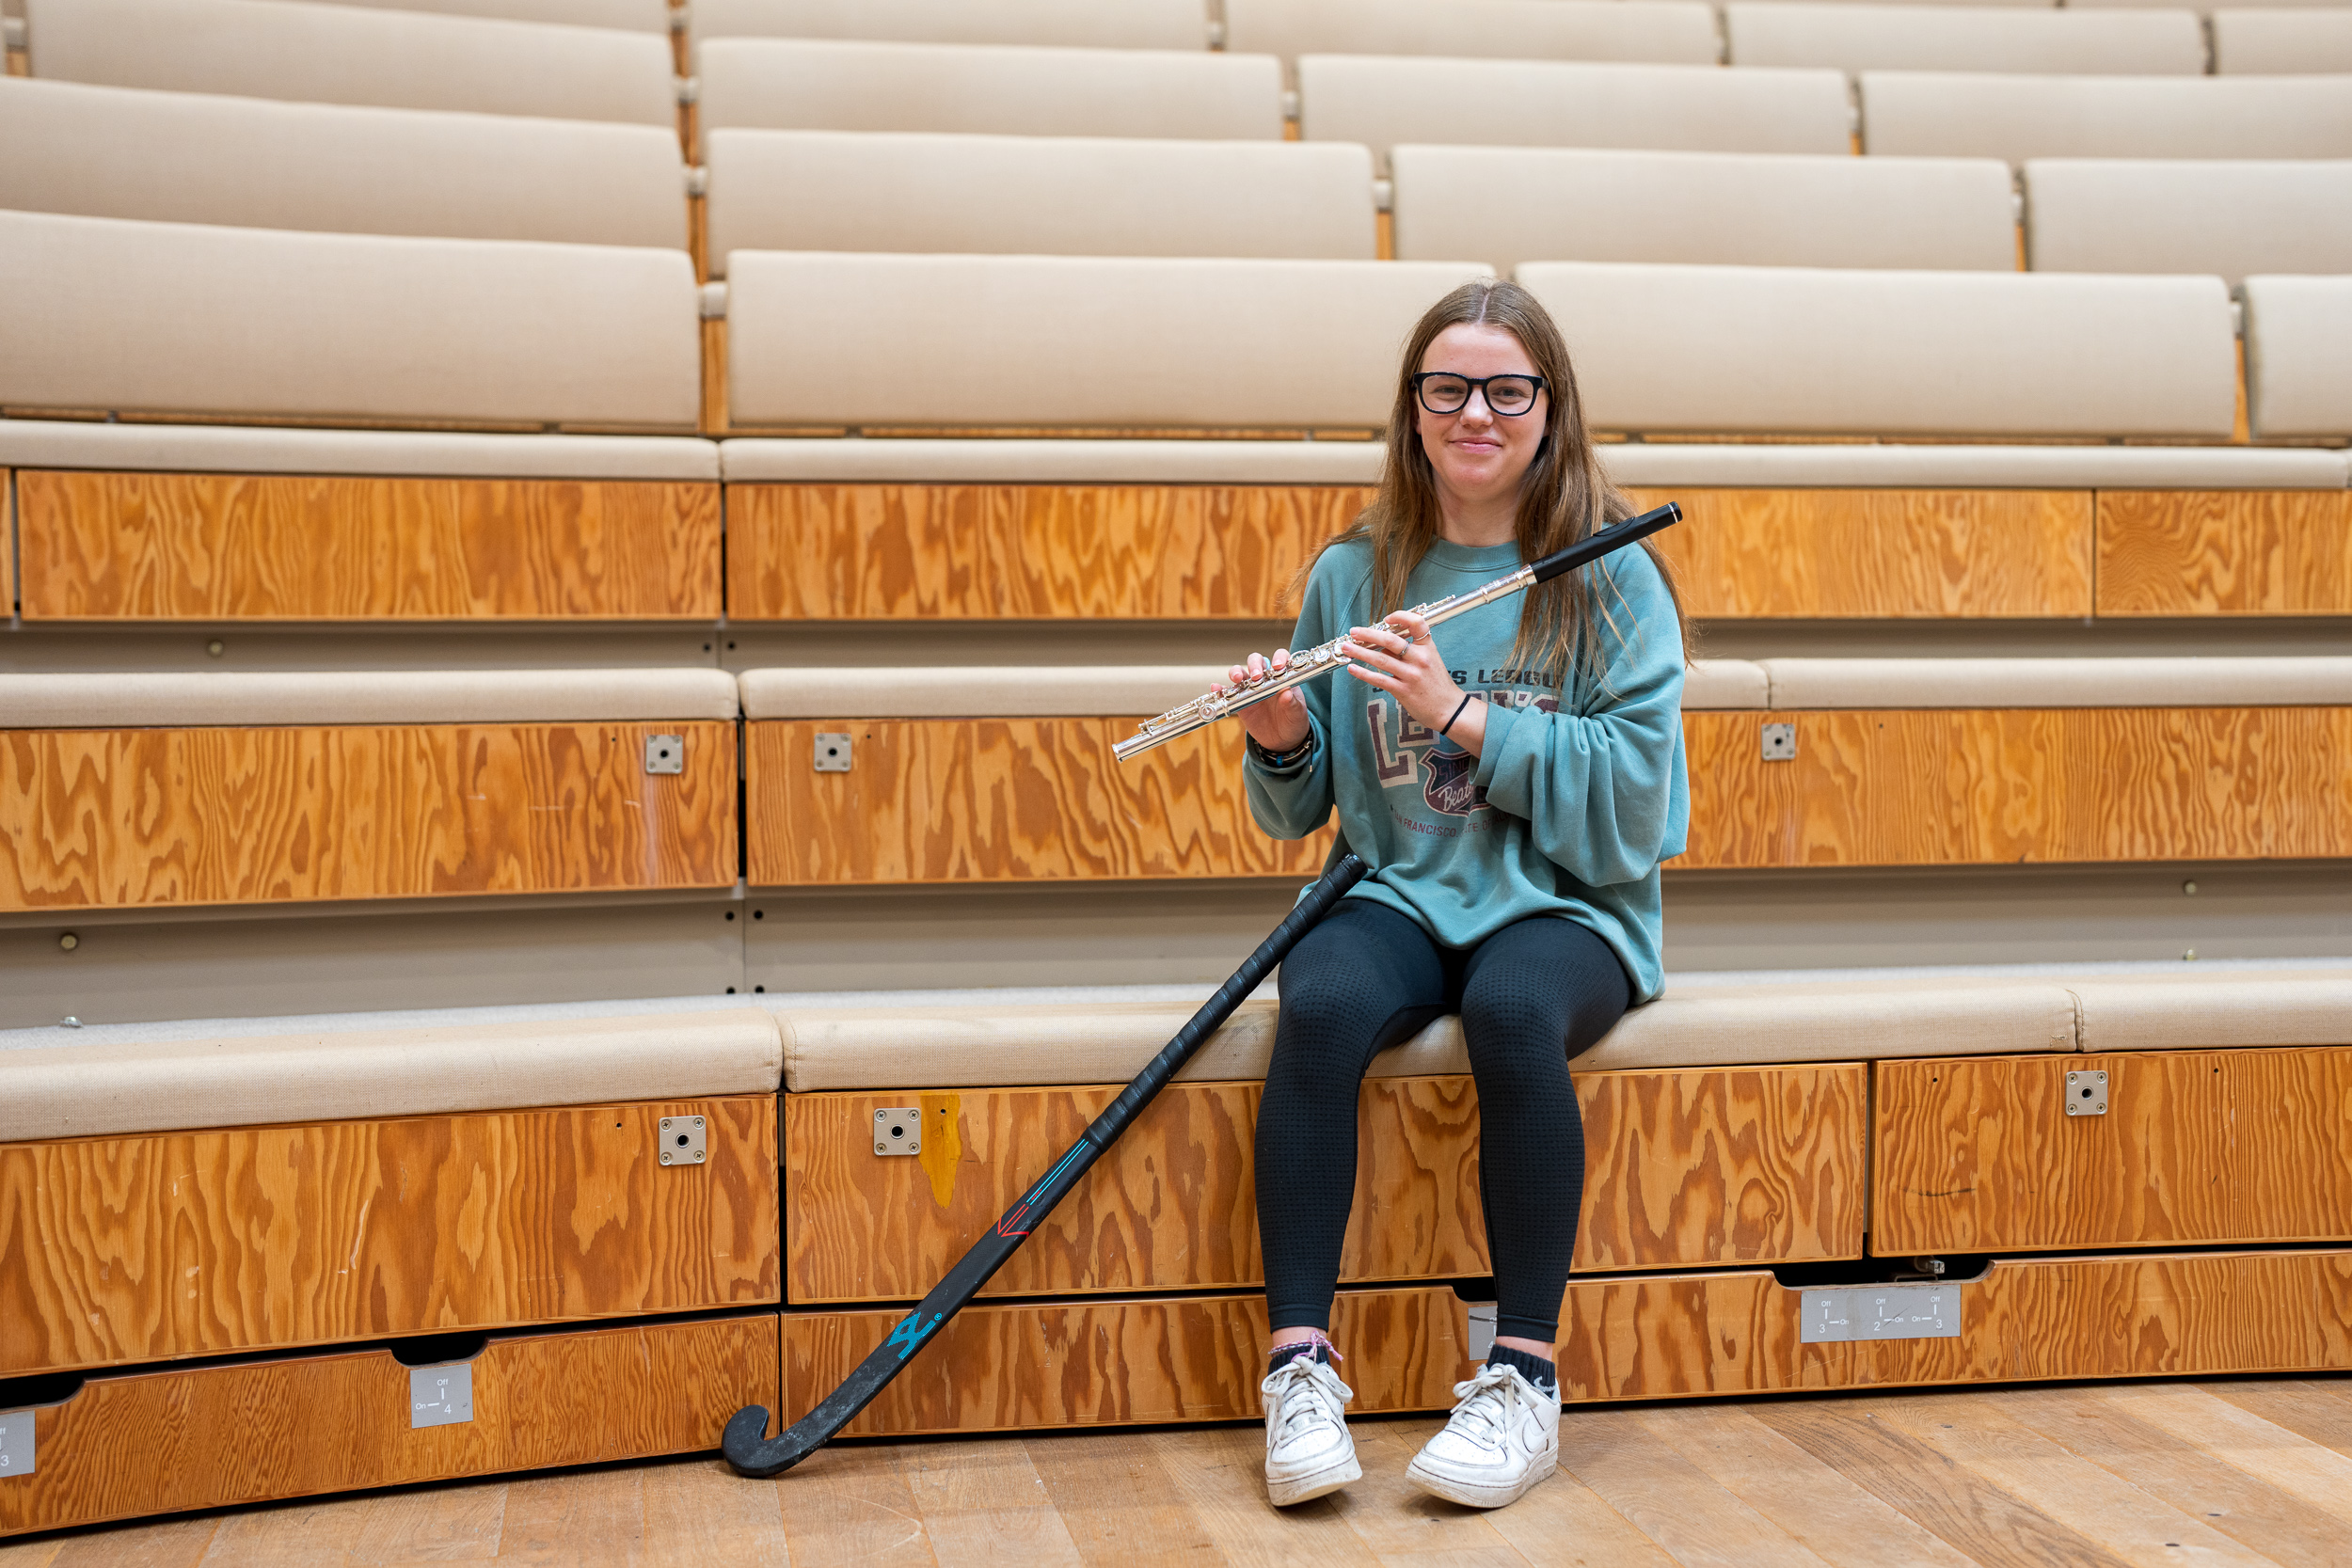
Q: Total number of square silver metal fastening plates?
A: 6